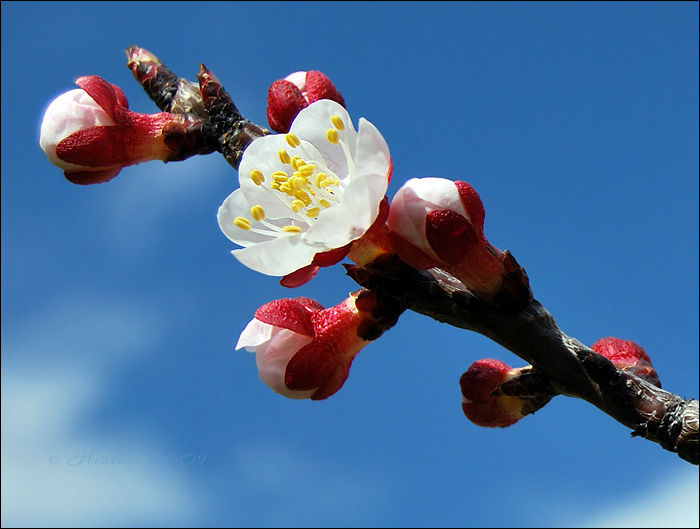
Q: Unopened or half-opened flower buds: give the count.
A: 6